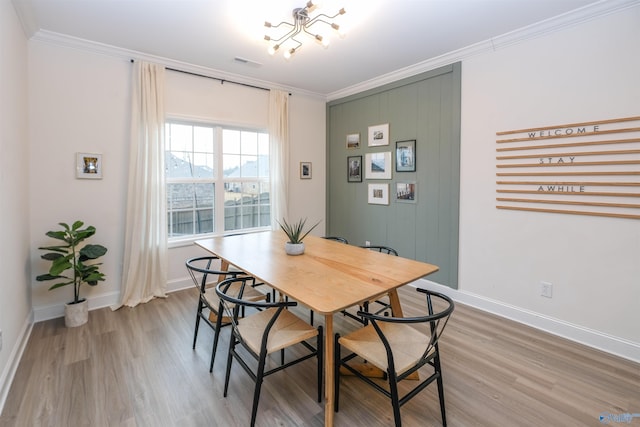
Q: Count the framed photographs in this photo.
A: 9